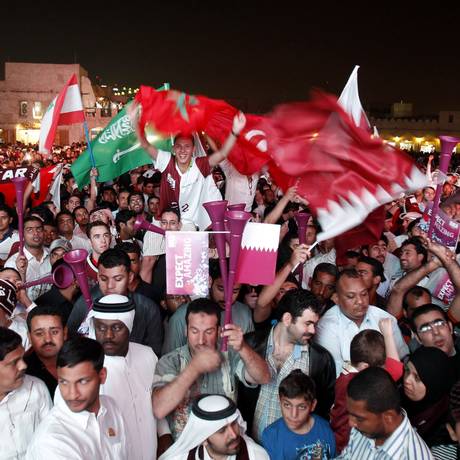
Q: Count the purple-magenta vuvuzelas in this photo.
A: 9